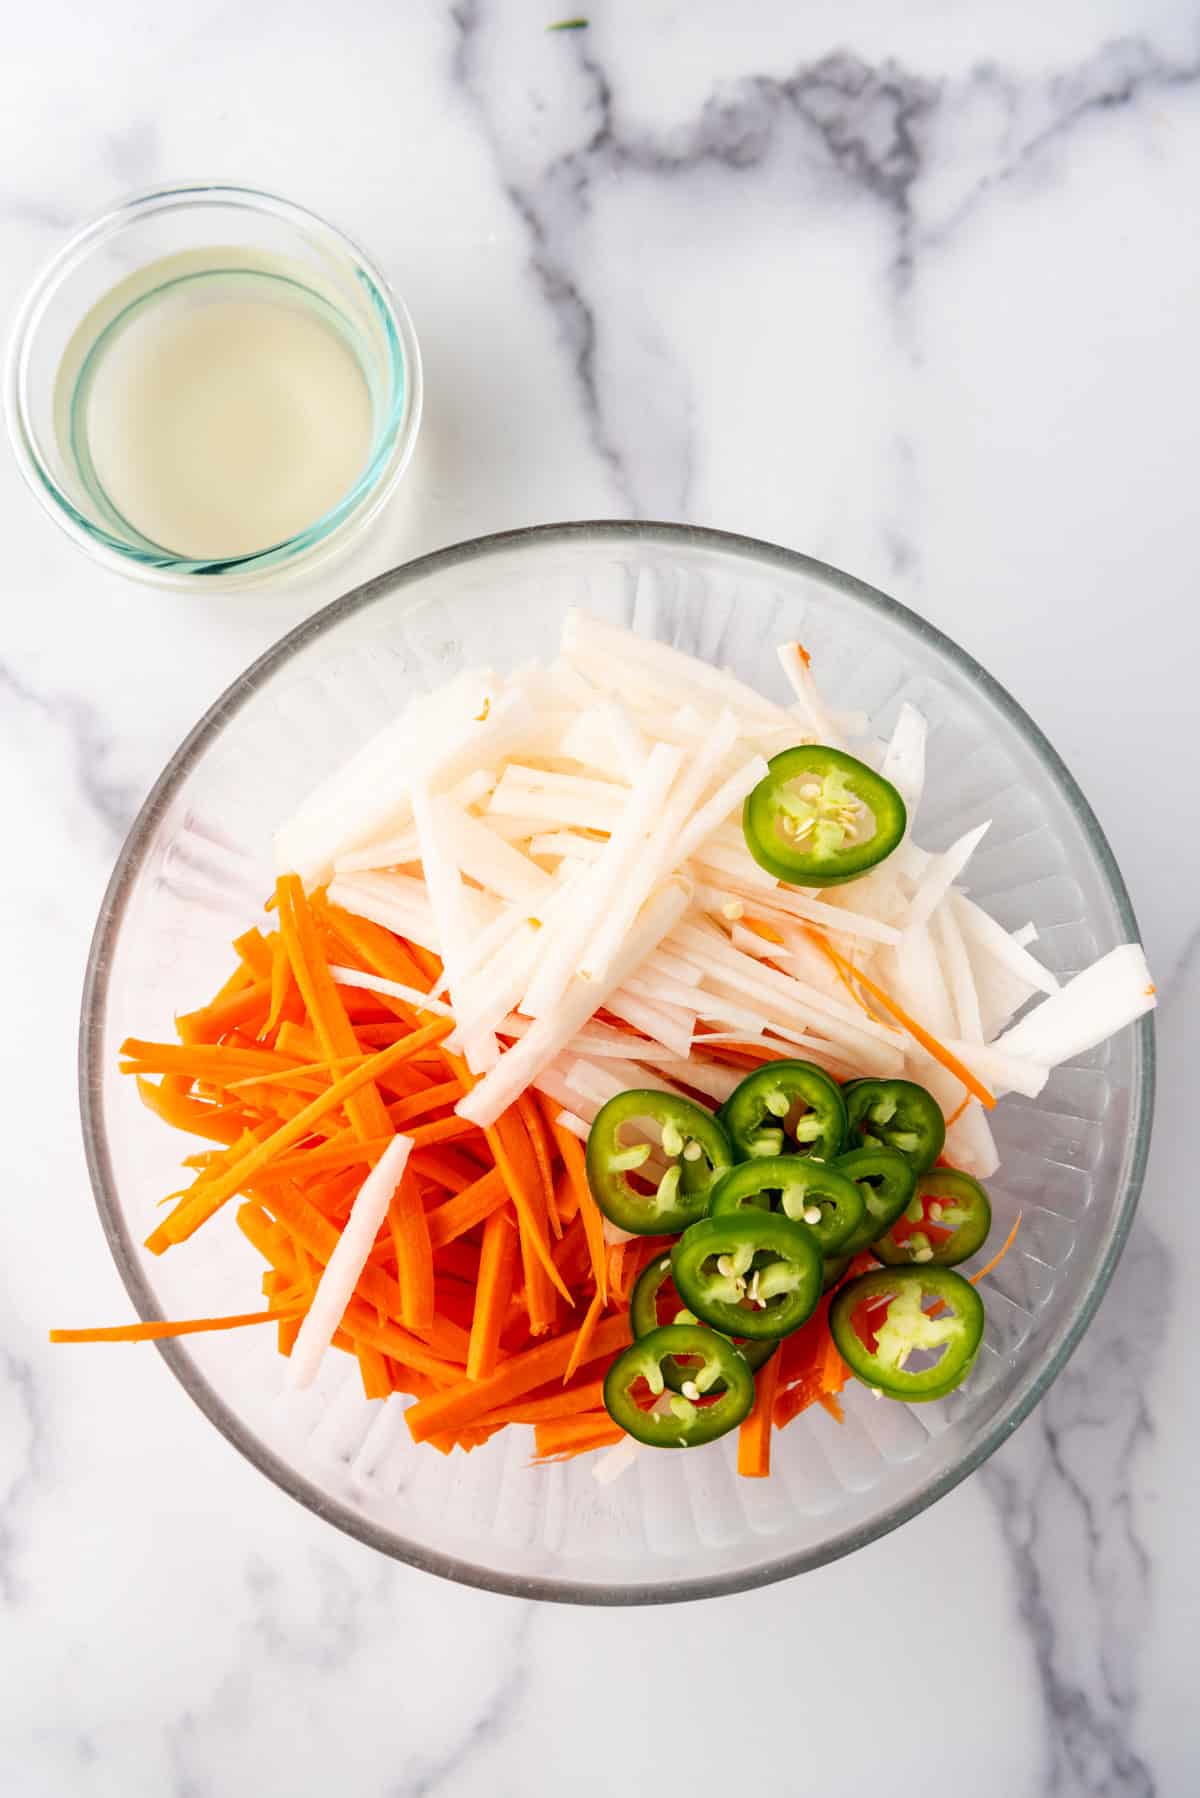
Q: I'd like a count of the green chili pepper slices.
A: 11